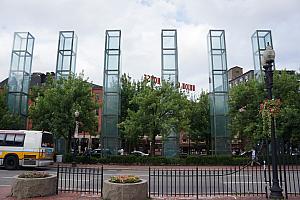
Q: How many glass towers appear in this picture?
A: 6